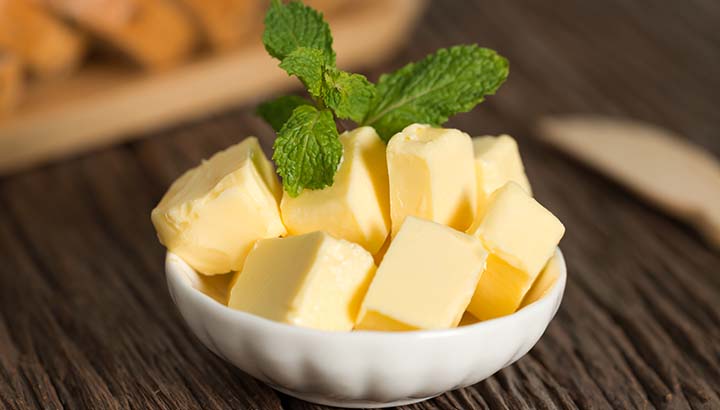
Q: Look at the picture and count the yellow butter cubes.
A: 7